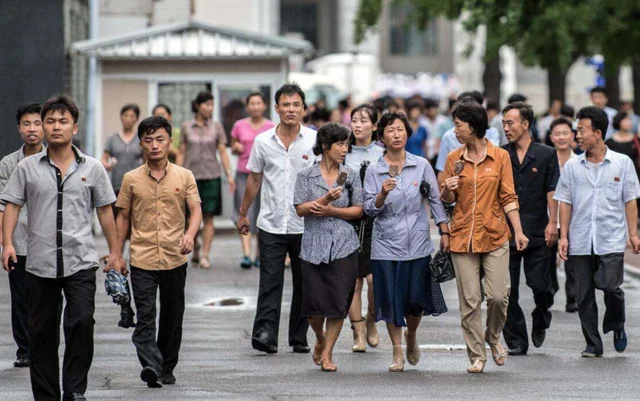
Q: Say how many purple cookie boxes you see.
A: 0